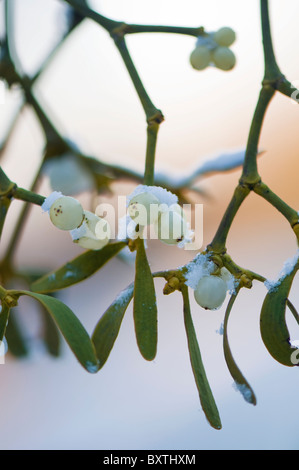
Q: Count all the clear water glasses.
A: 0